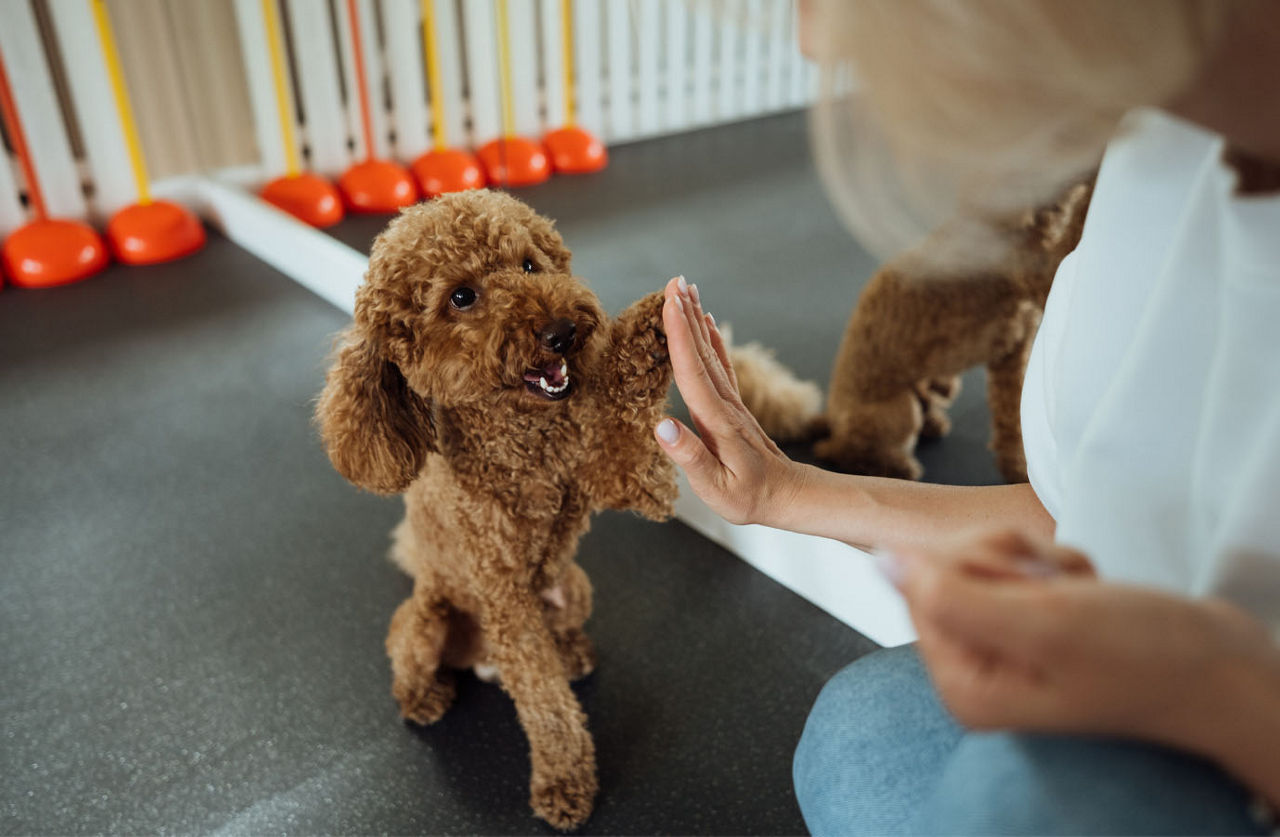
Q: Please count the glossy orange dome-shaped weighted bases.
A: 7